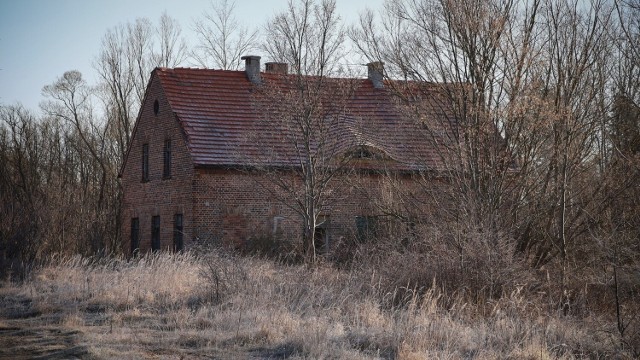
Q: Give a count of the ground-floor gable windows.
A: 3